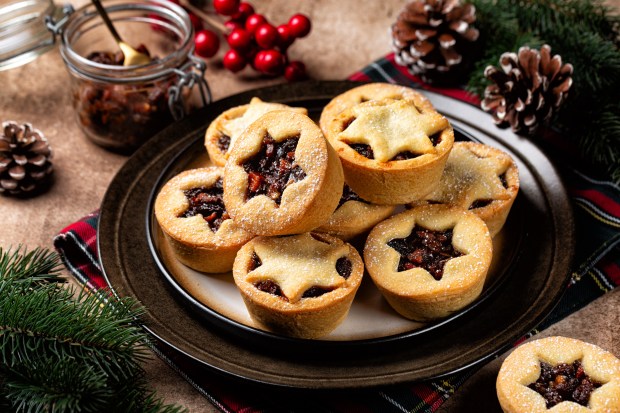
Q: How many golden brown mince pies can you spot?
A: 10